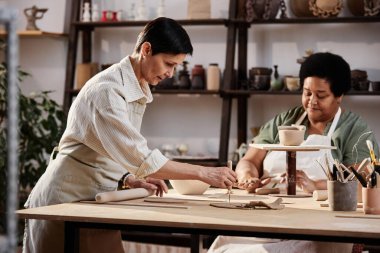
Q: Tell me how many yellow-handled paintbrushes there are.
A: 1